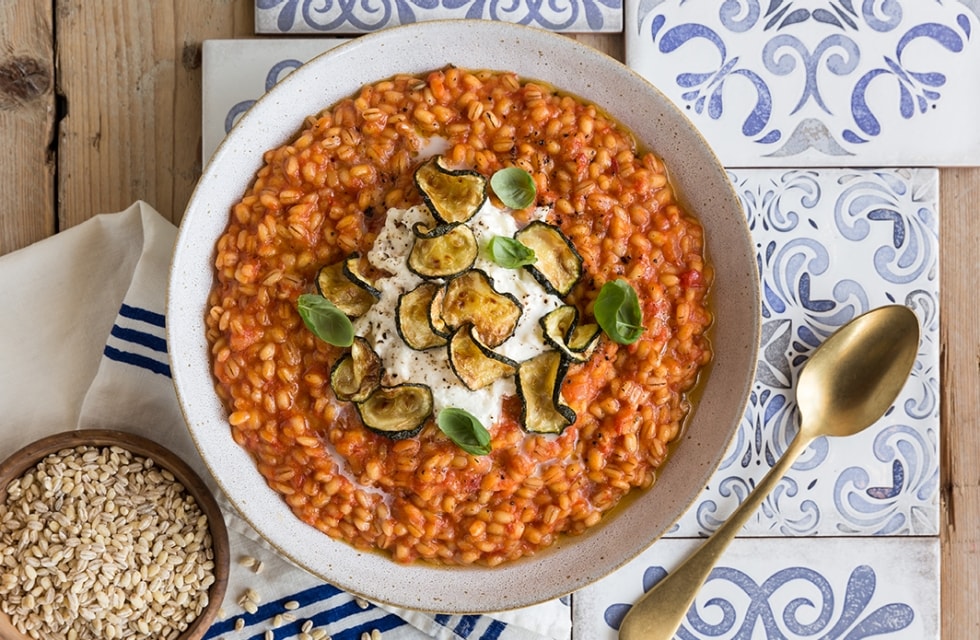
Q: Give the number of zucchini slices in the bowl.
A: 12